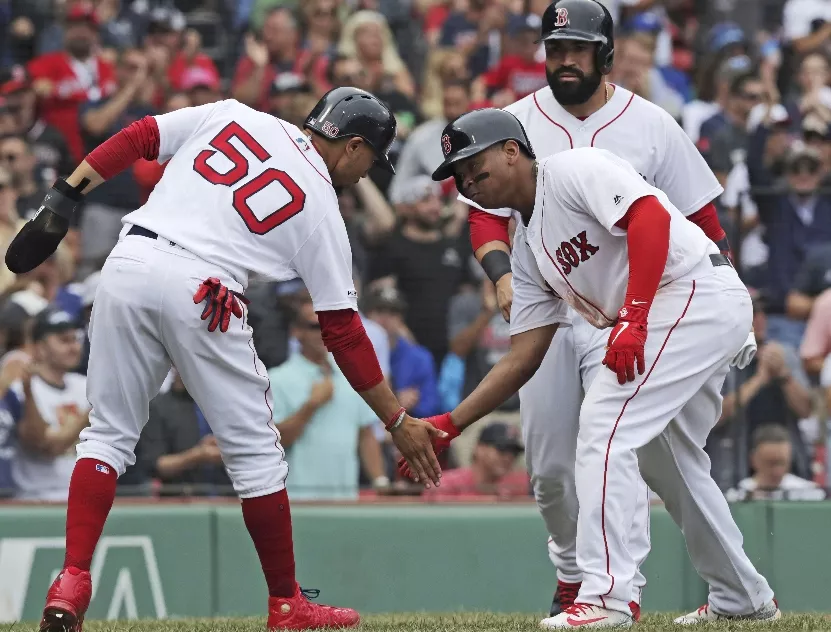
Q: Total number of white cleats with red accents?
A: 2